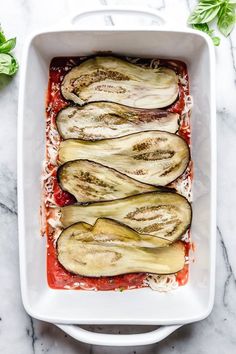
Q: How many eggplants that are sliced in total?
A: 6